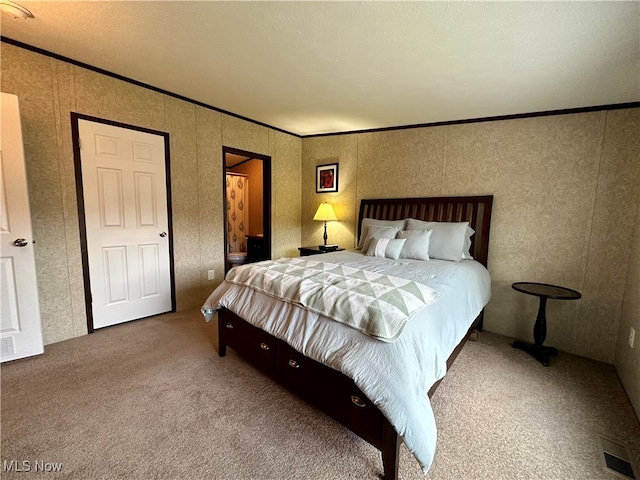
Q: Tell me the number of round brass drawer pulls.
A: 4